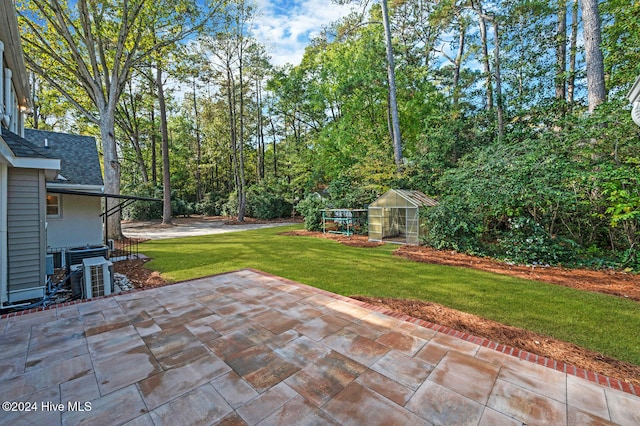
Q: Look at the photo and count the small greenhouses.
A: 1